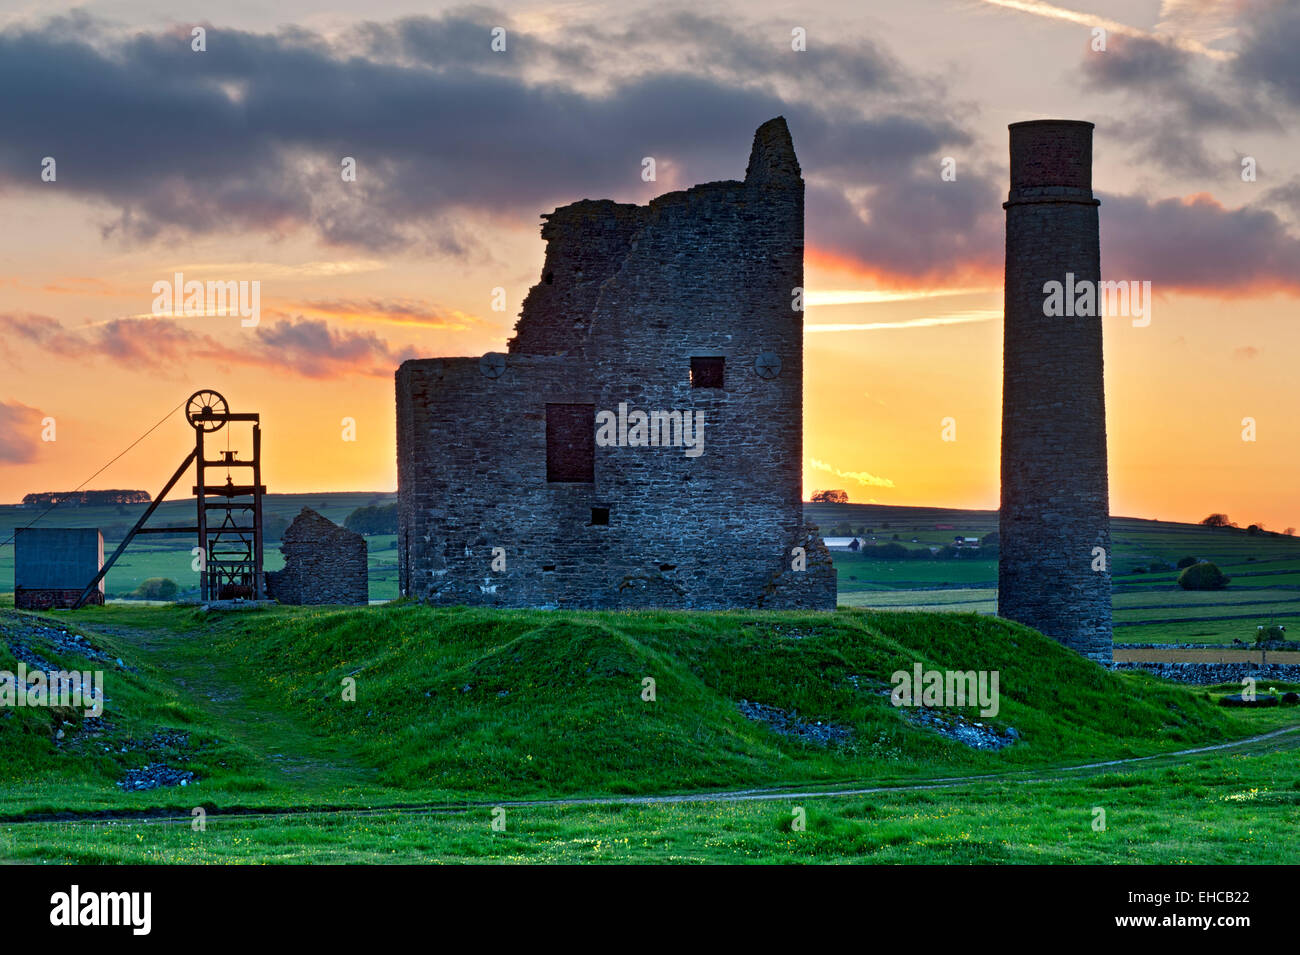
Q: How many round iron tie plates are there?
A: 2